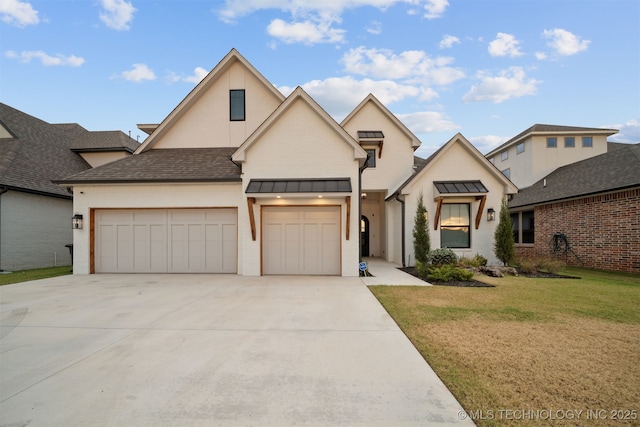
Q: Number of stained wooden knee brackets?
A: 5